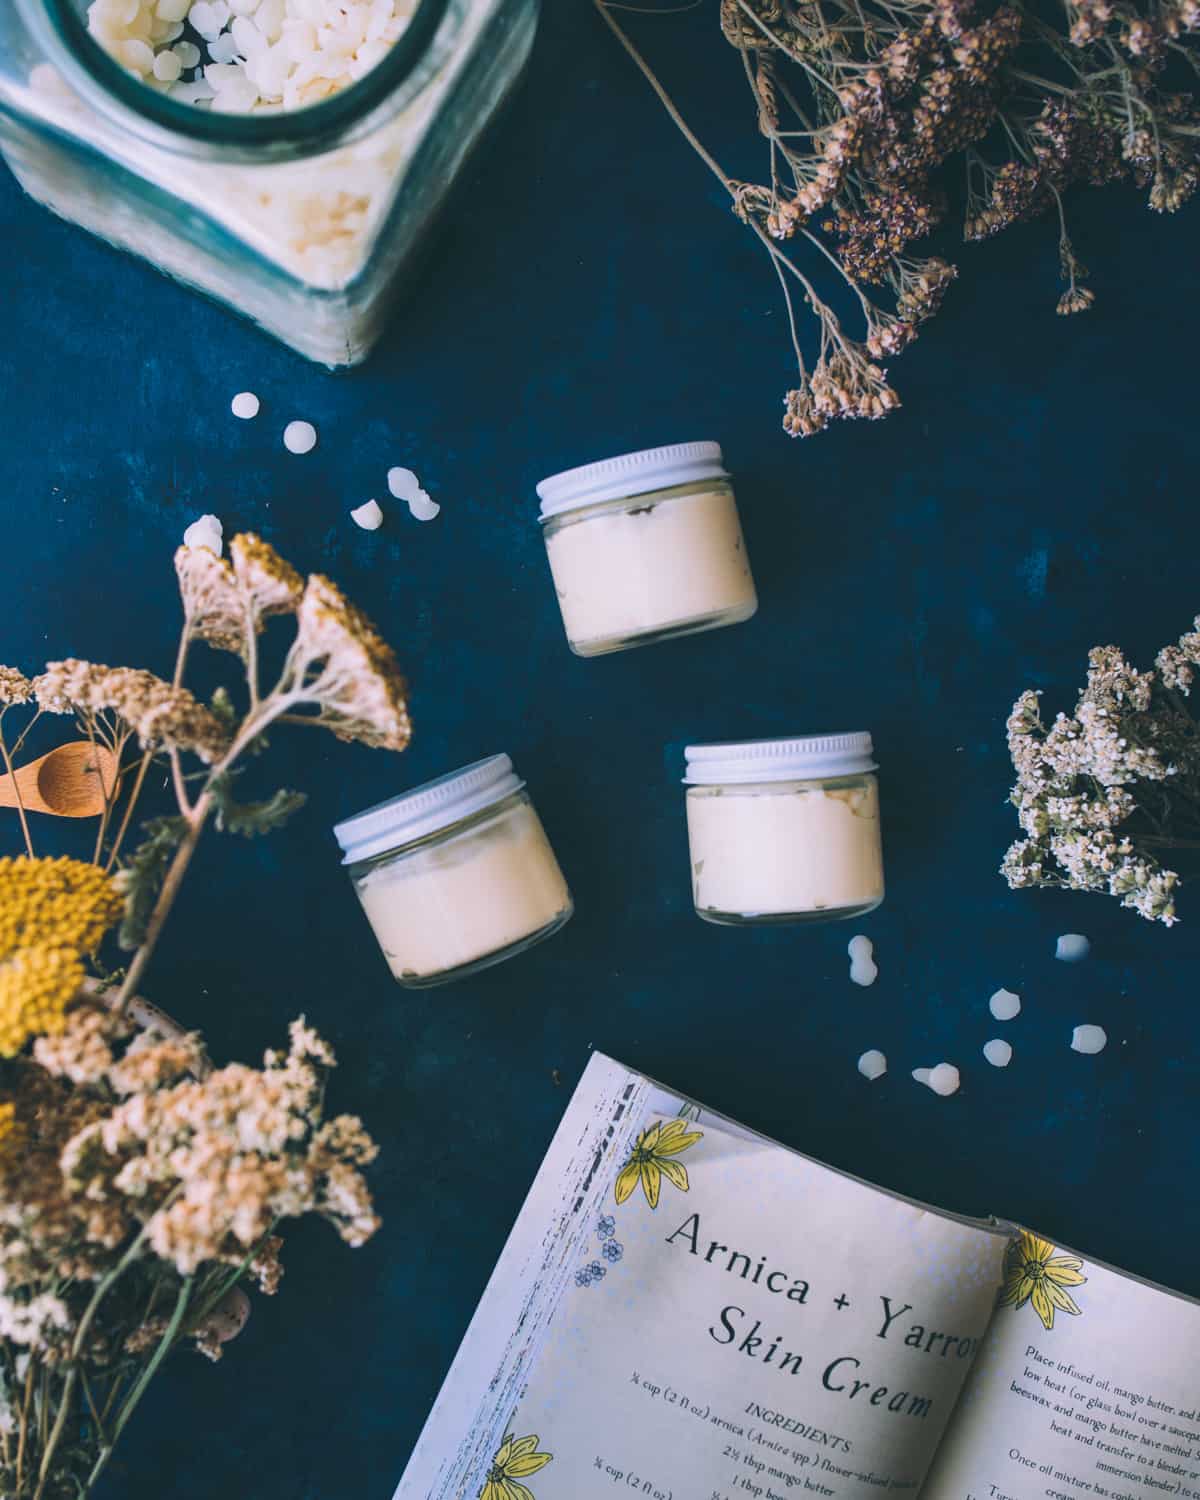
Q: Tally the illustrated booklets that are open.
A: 1